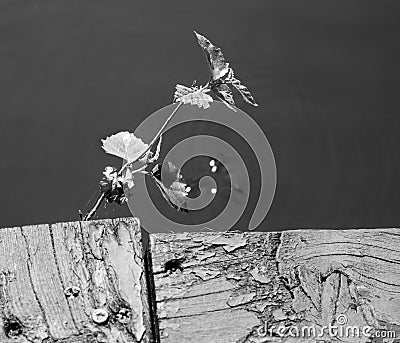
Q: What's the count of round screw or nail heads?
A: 3